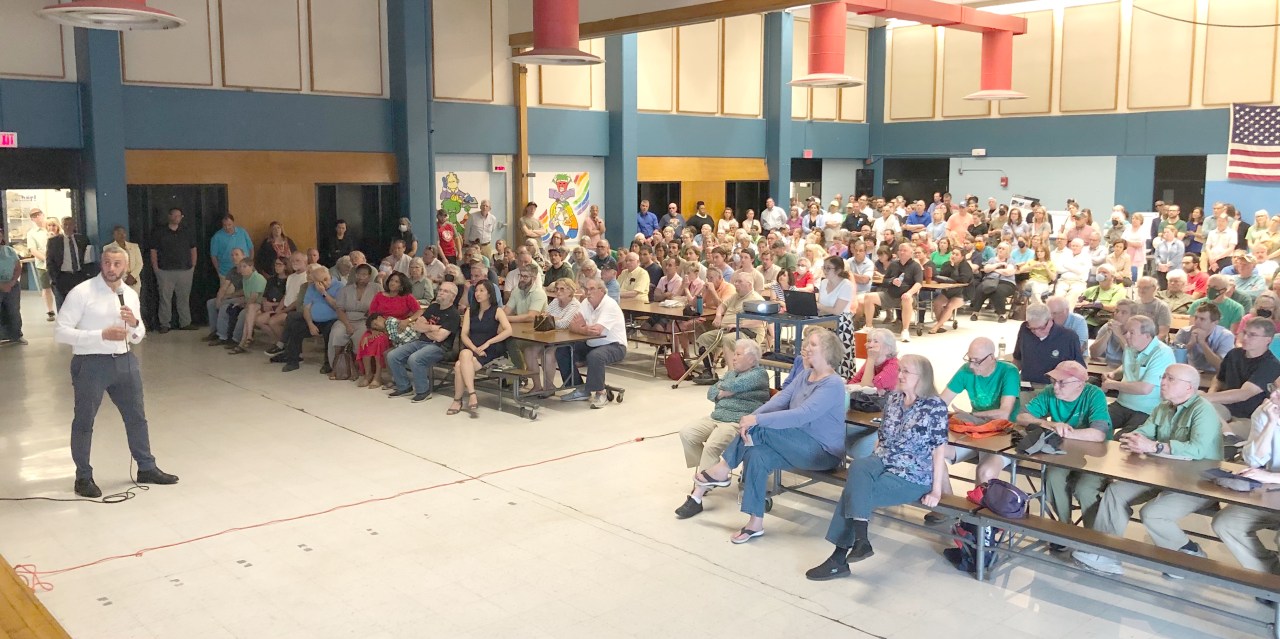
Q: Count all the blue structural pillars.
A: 5